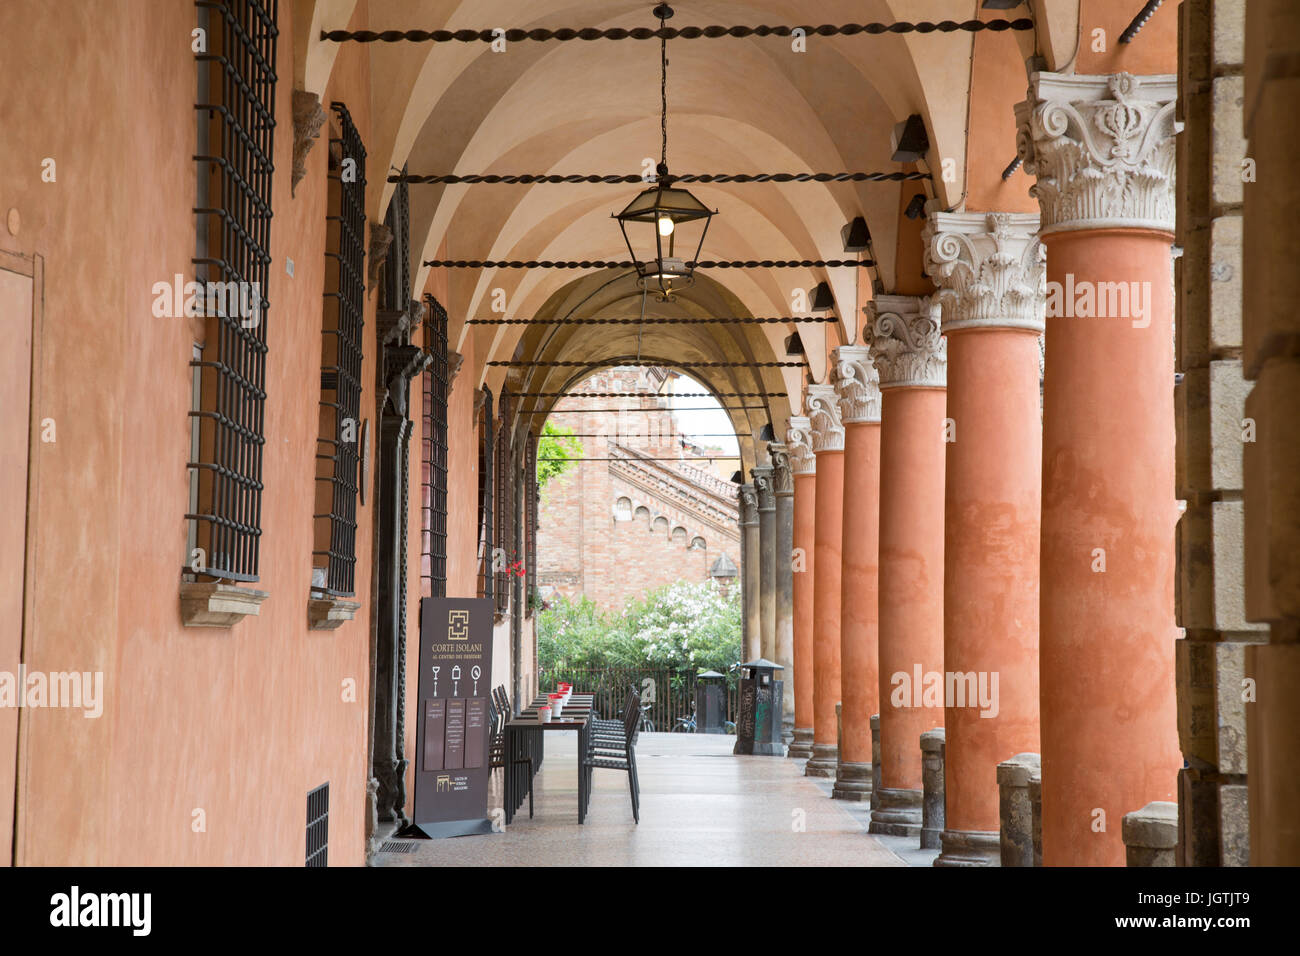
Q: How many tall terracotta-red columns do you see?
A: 6